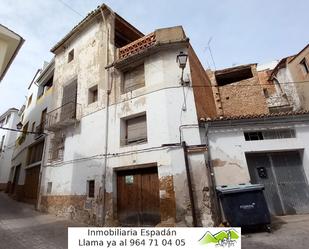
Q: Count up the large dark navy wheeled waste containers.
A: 1